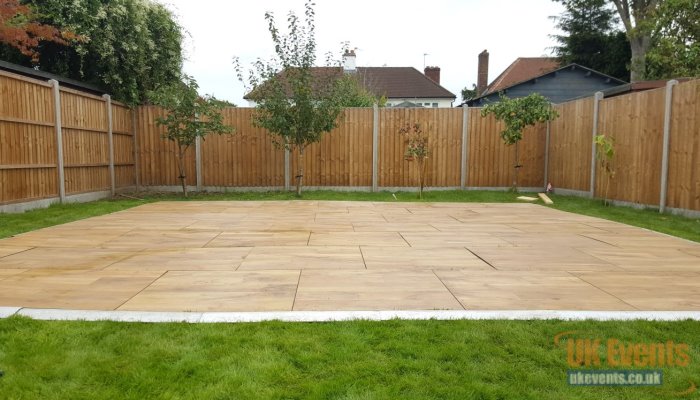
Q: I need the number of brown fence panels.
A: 11